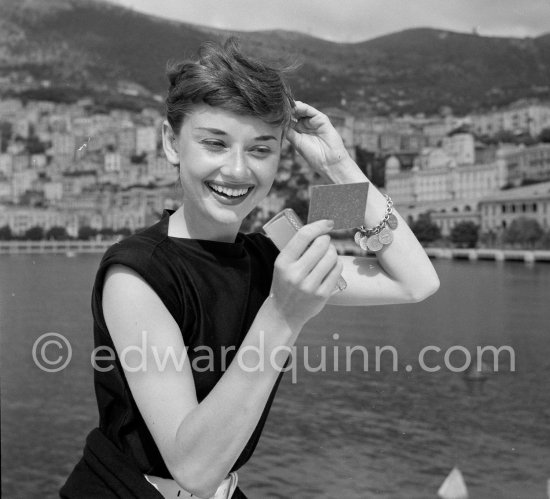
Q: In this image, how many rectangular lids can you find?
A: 1